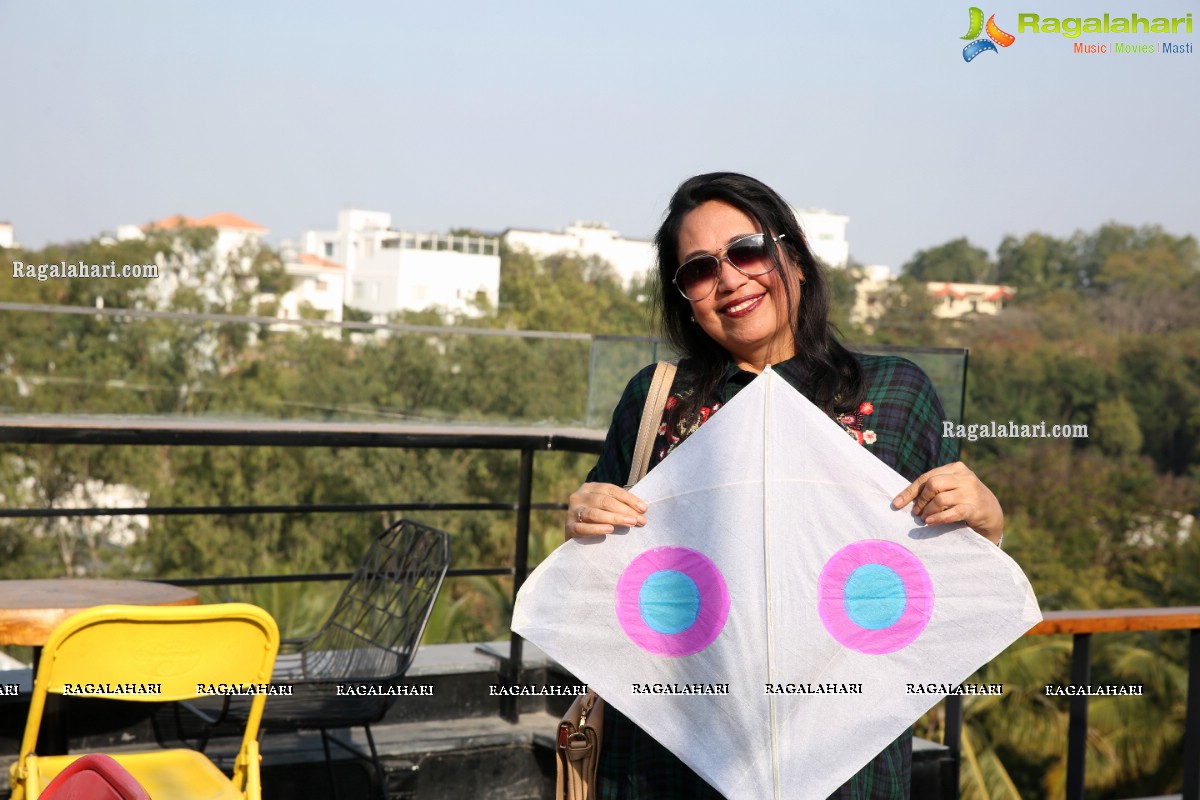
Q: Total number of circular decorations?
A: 2